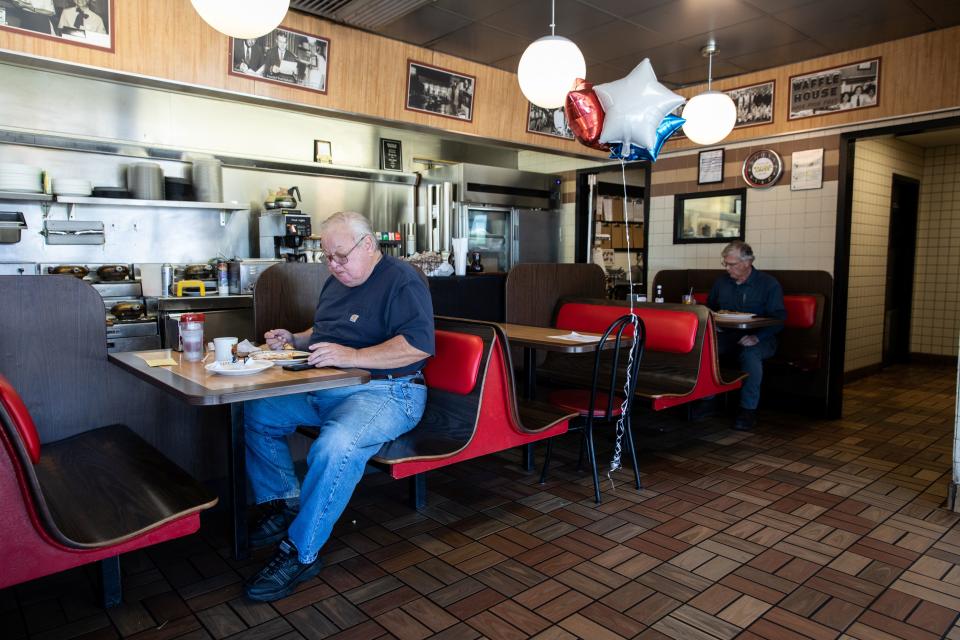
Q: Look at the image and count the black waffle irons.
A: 4